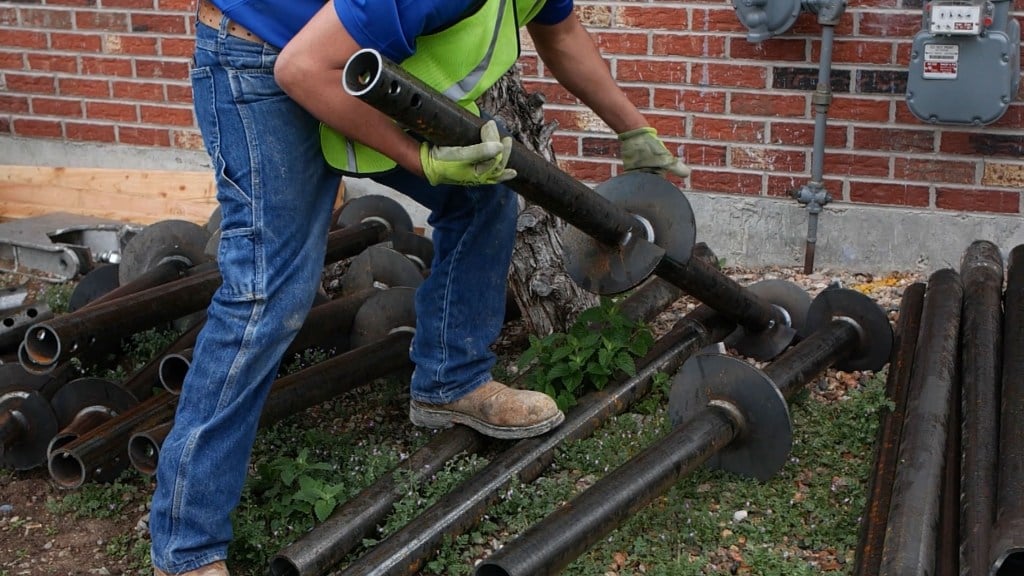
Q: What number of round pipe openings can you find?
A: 10